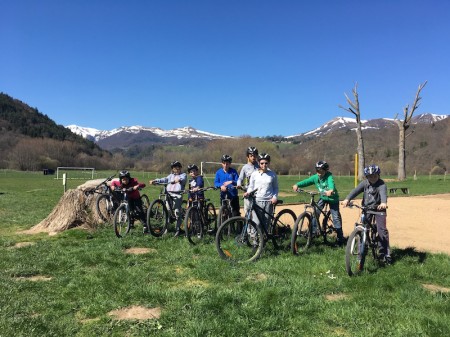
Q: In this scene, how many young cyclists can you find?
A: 8